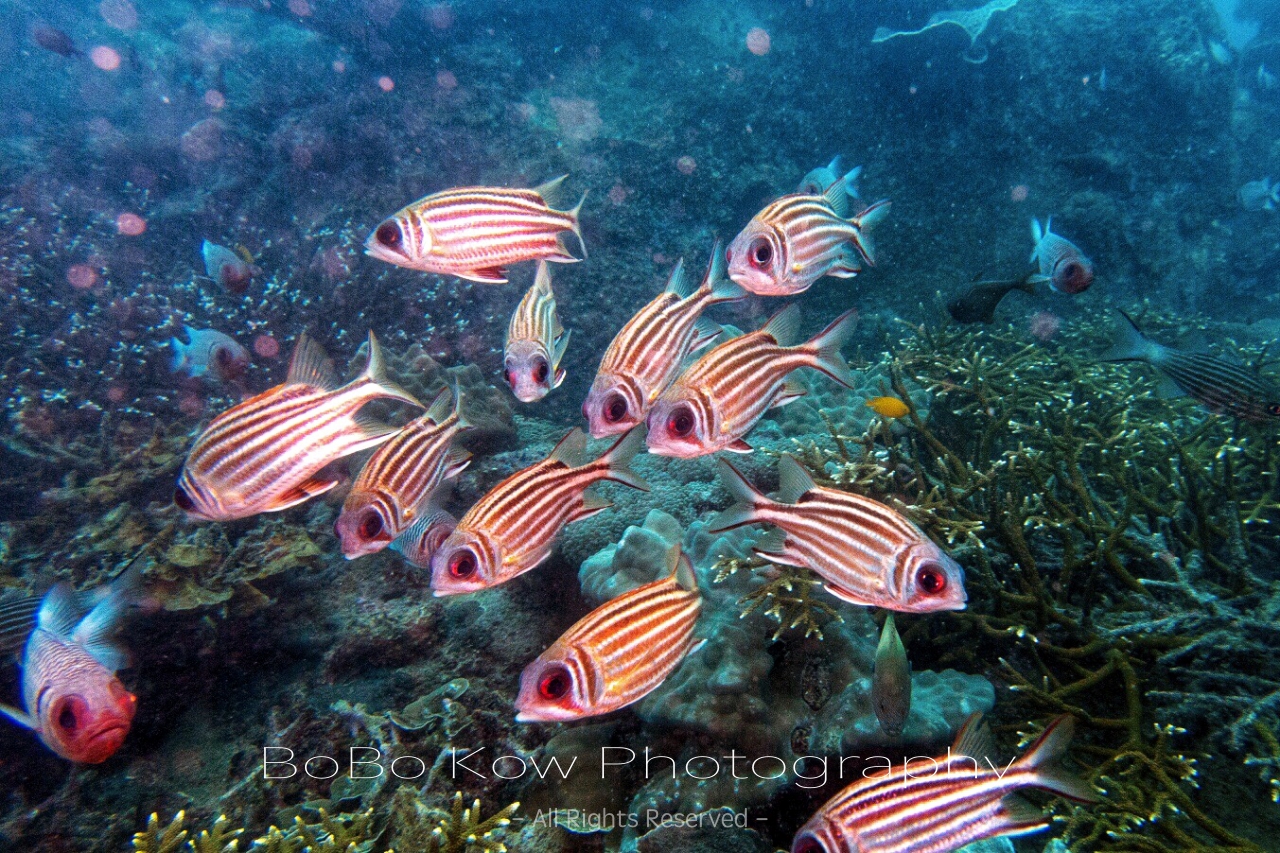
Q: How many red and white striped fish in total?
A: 11